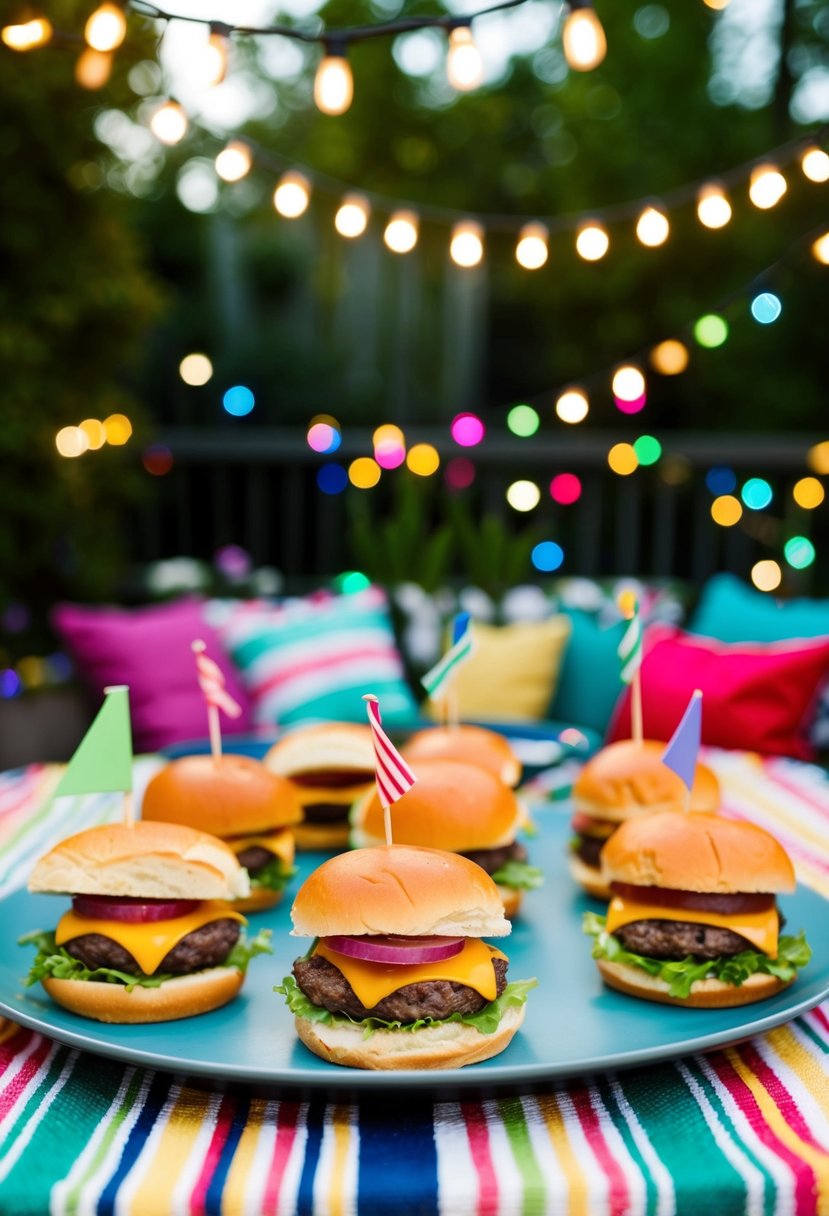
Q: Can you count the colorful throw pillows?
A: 6